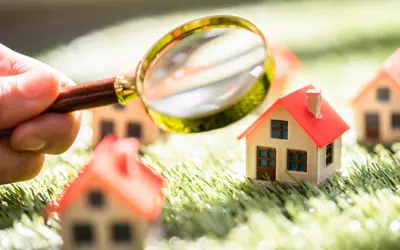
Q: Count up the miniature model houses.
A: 5